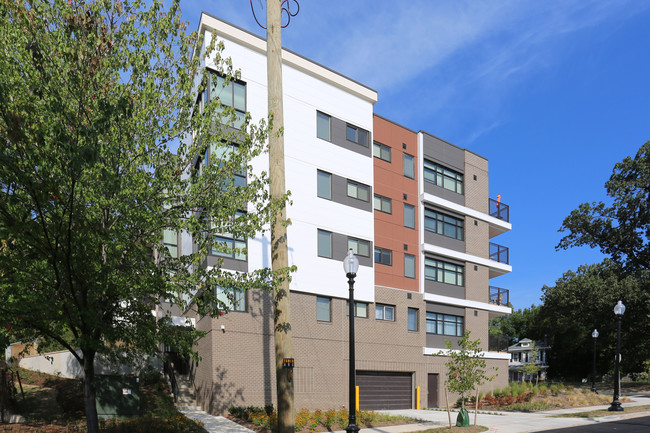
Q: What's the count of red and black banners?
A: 0